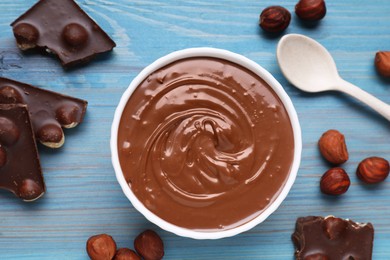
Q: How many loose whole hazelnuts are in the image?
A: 9